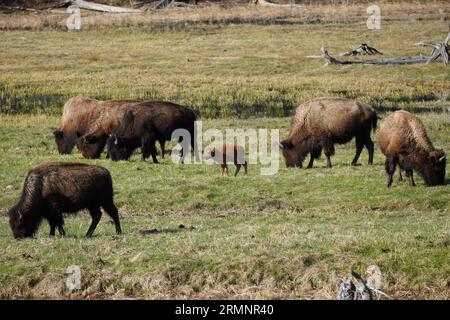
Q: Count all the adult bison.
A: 6